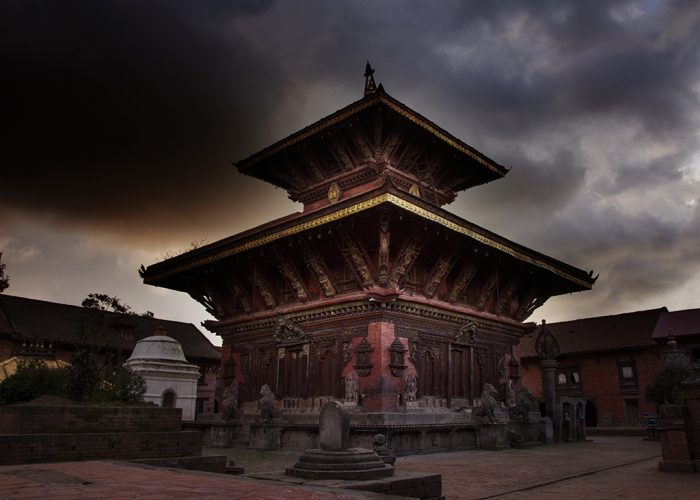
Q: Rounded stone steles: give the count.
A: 1